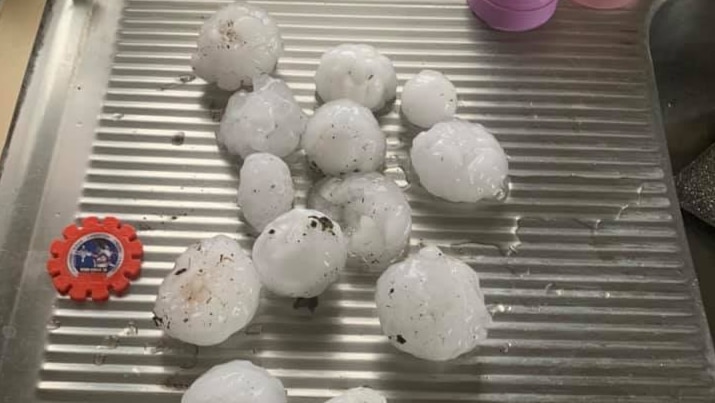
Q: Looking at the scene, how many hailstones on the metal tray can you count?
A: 13